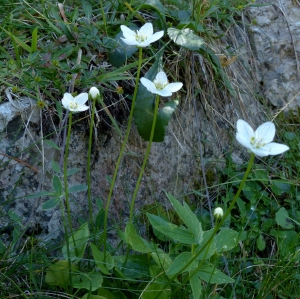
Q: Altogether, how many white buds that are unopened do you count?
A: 2